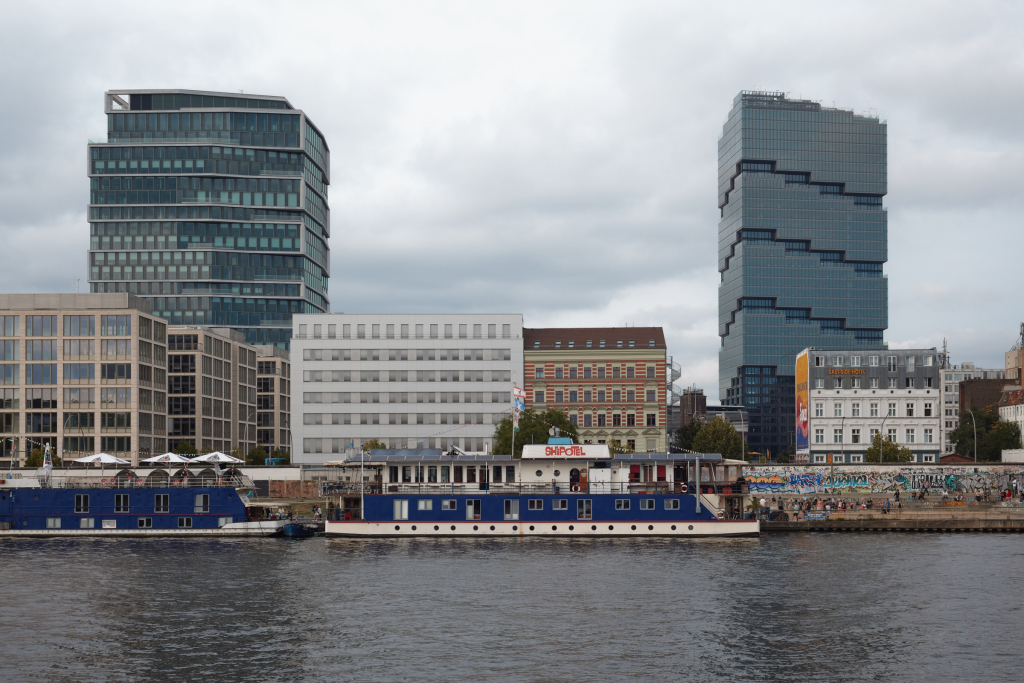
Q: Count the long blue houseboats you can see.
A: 2